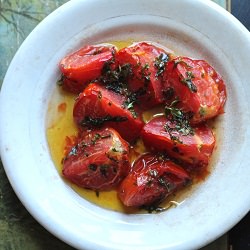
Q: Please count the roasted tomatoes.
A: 7